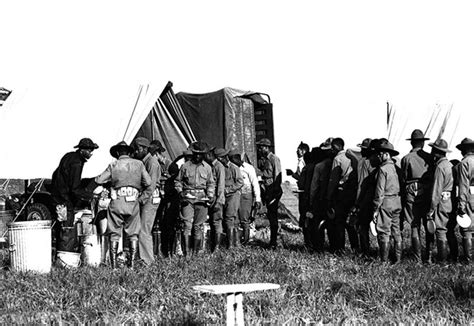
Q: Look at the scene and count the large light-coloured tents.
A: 2